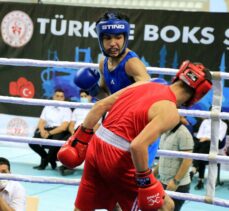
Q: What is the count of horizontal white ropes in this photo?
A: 4